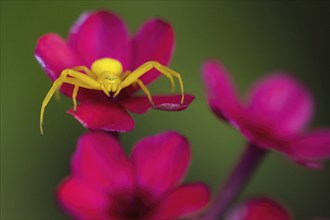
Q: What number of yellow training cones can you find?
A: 0